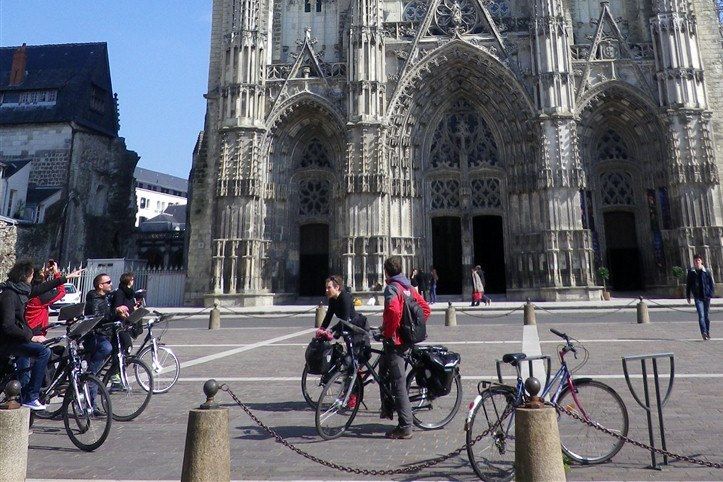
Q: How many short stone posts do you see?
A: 8